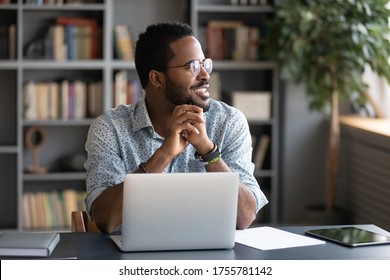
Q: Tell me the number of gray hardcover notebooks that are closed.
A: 1